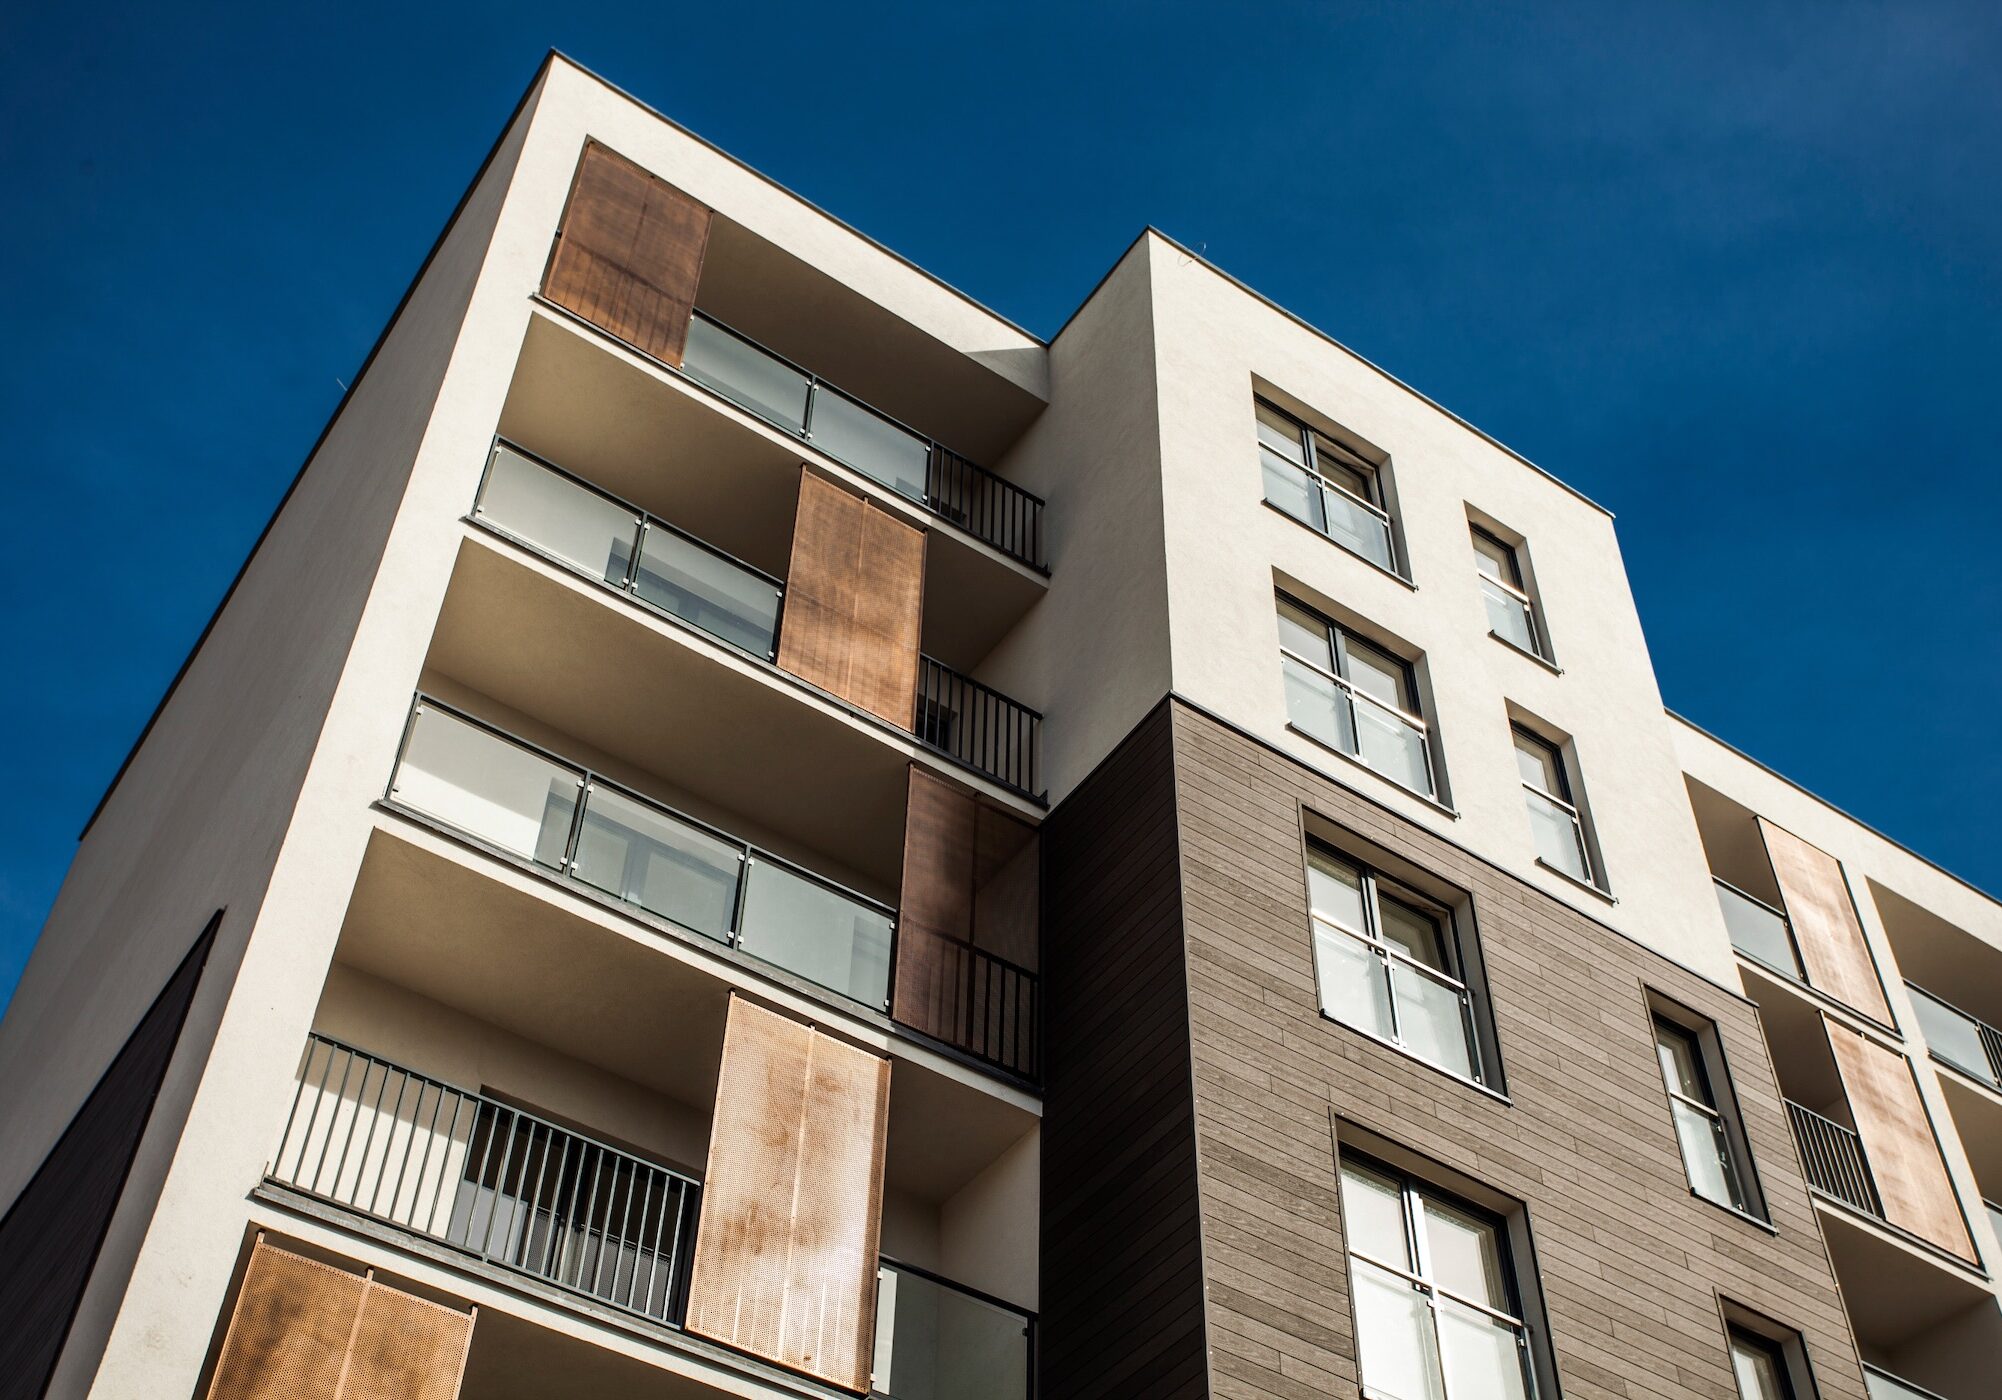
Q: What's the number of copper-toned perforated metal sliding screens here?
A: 7